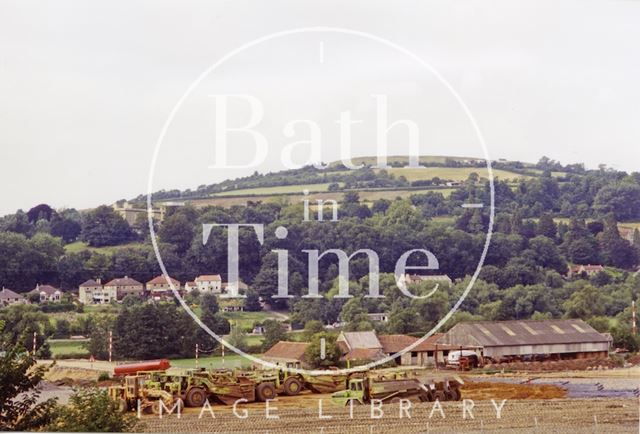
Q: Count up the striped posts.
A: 5